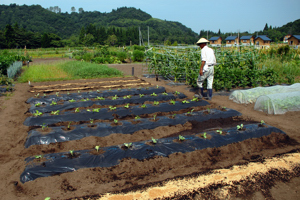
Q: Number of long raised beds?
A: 5